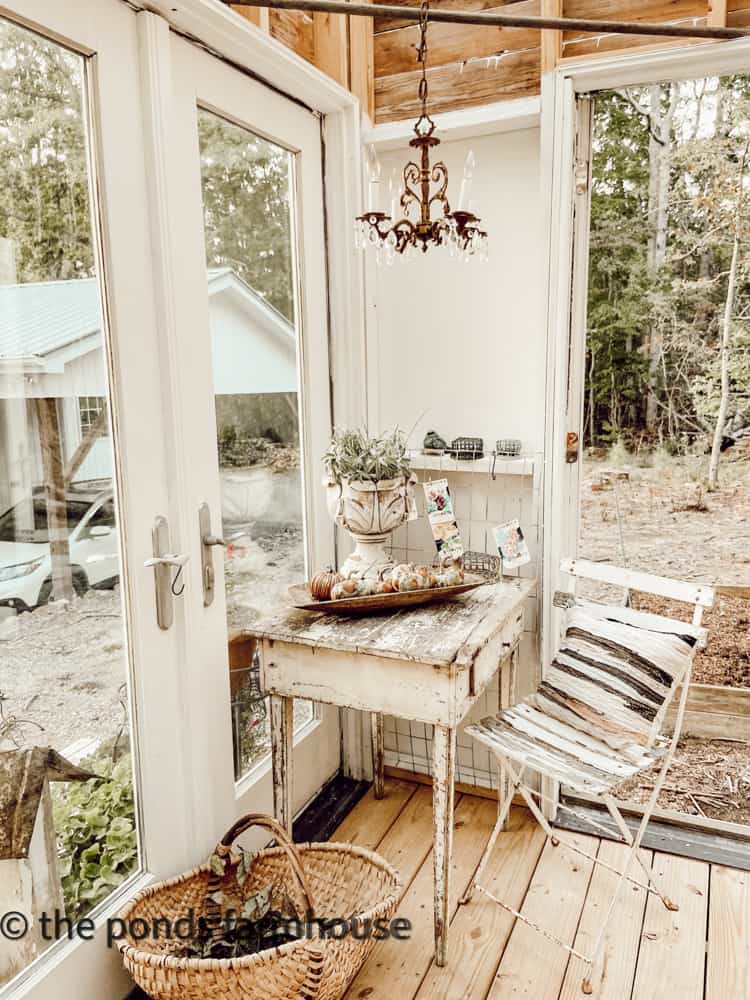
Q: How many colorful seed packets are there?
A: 3